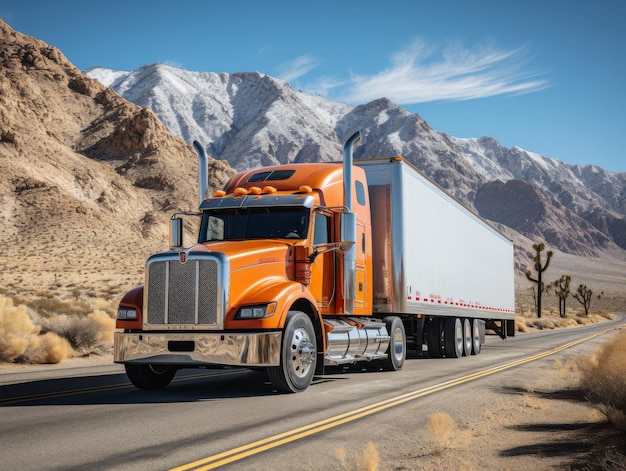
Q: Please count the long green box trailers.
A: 0